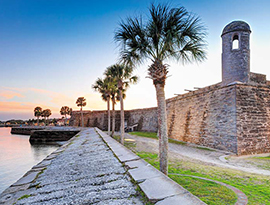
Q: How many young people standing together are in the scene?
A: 0